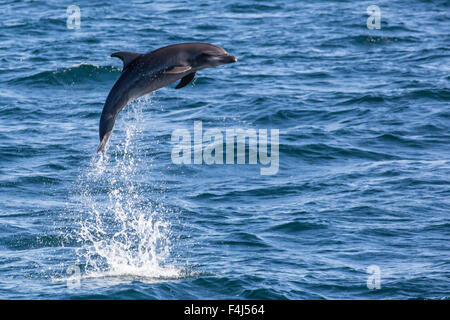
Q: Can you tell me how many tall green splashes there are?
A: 0